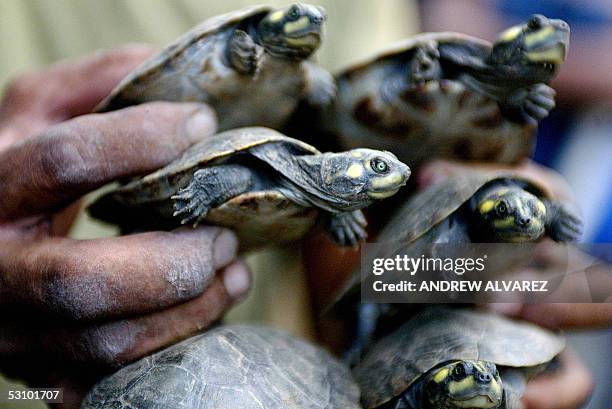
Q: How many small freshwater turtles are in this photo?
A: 6